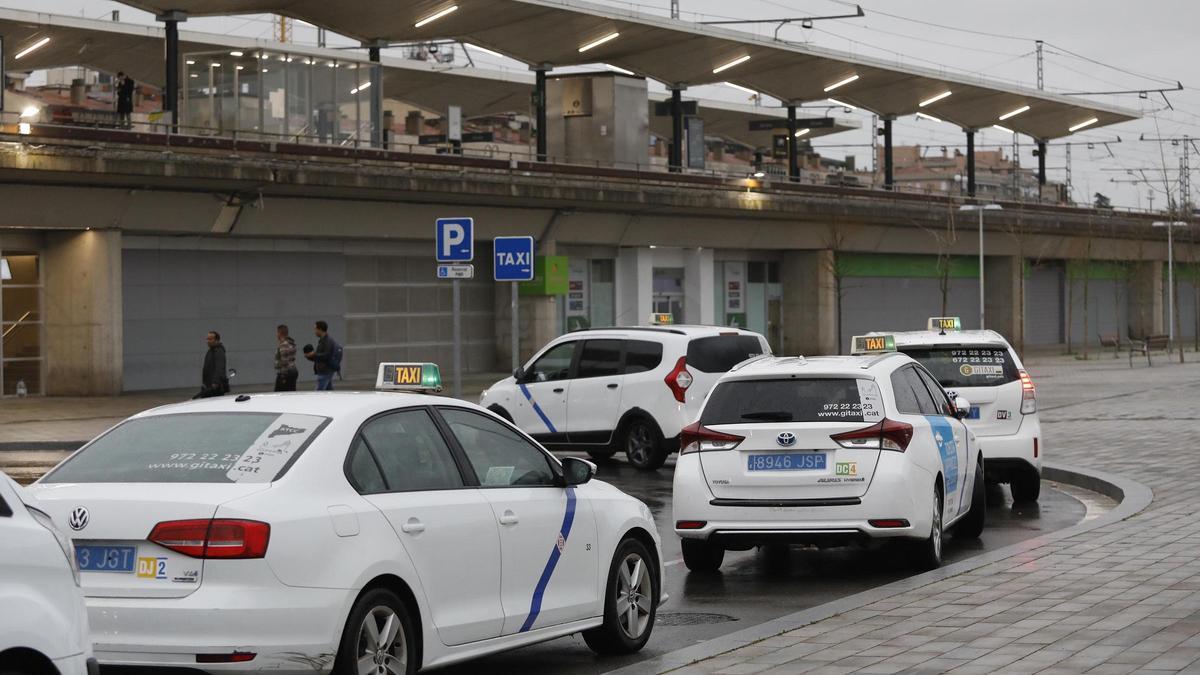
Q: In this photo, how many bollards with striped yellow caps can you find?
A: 0